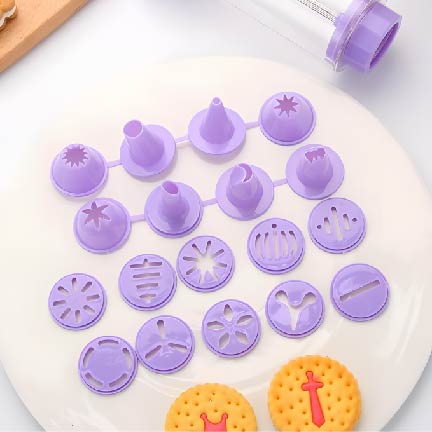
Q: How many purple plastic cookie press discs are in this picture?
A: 10